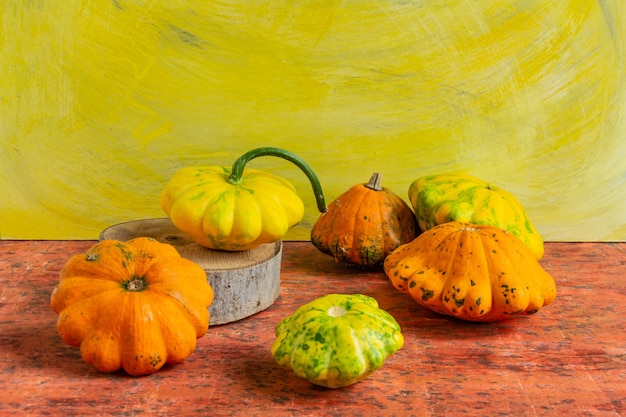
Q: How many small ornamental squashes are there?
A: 6